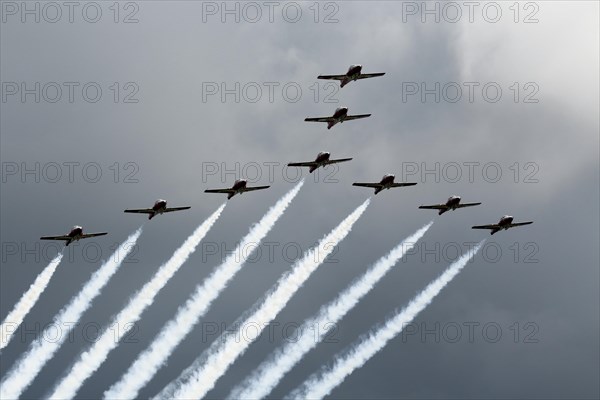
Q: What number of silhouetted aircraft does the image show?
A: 9